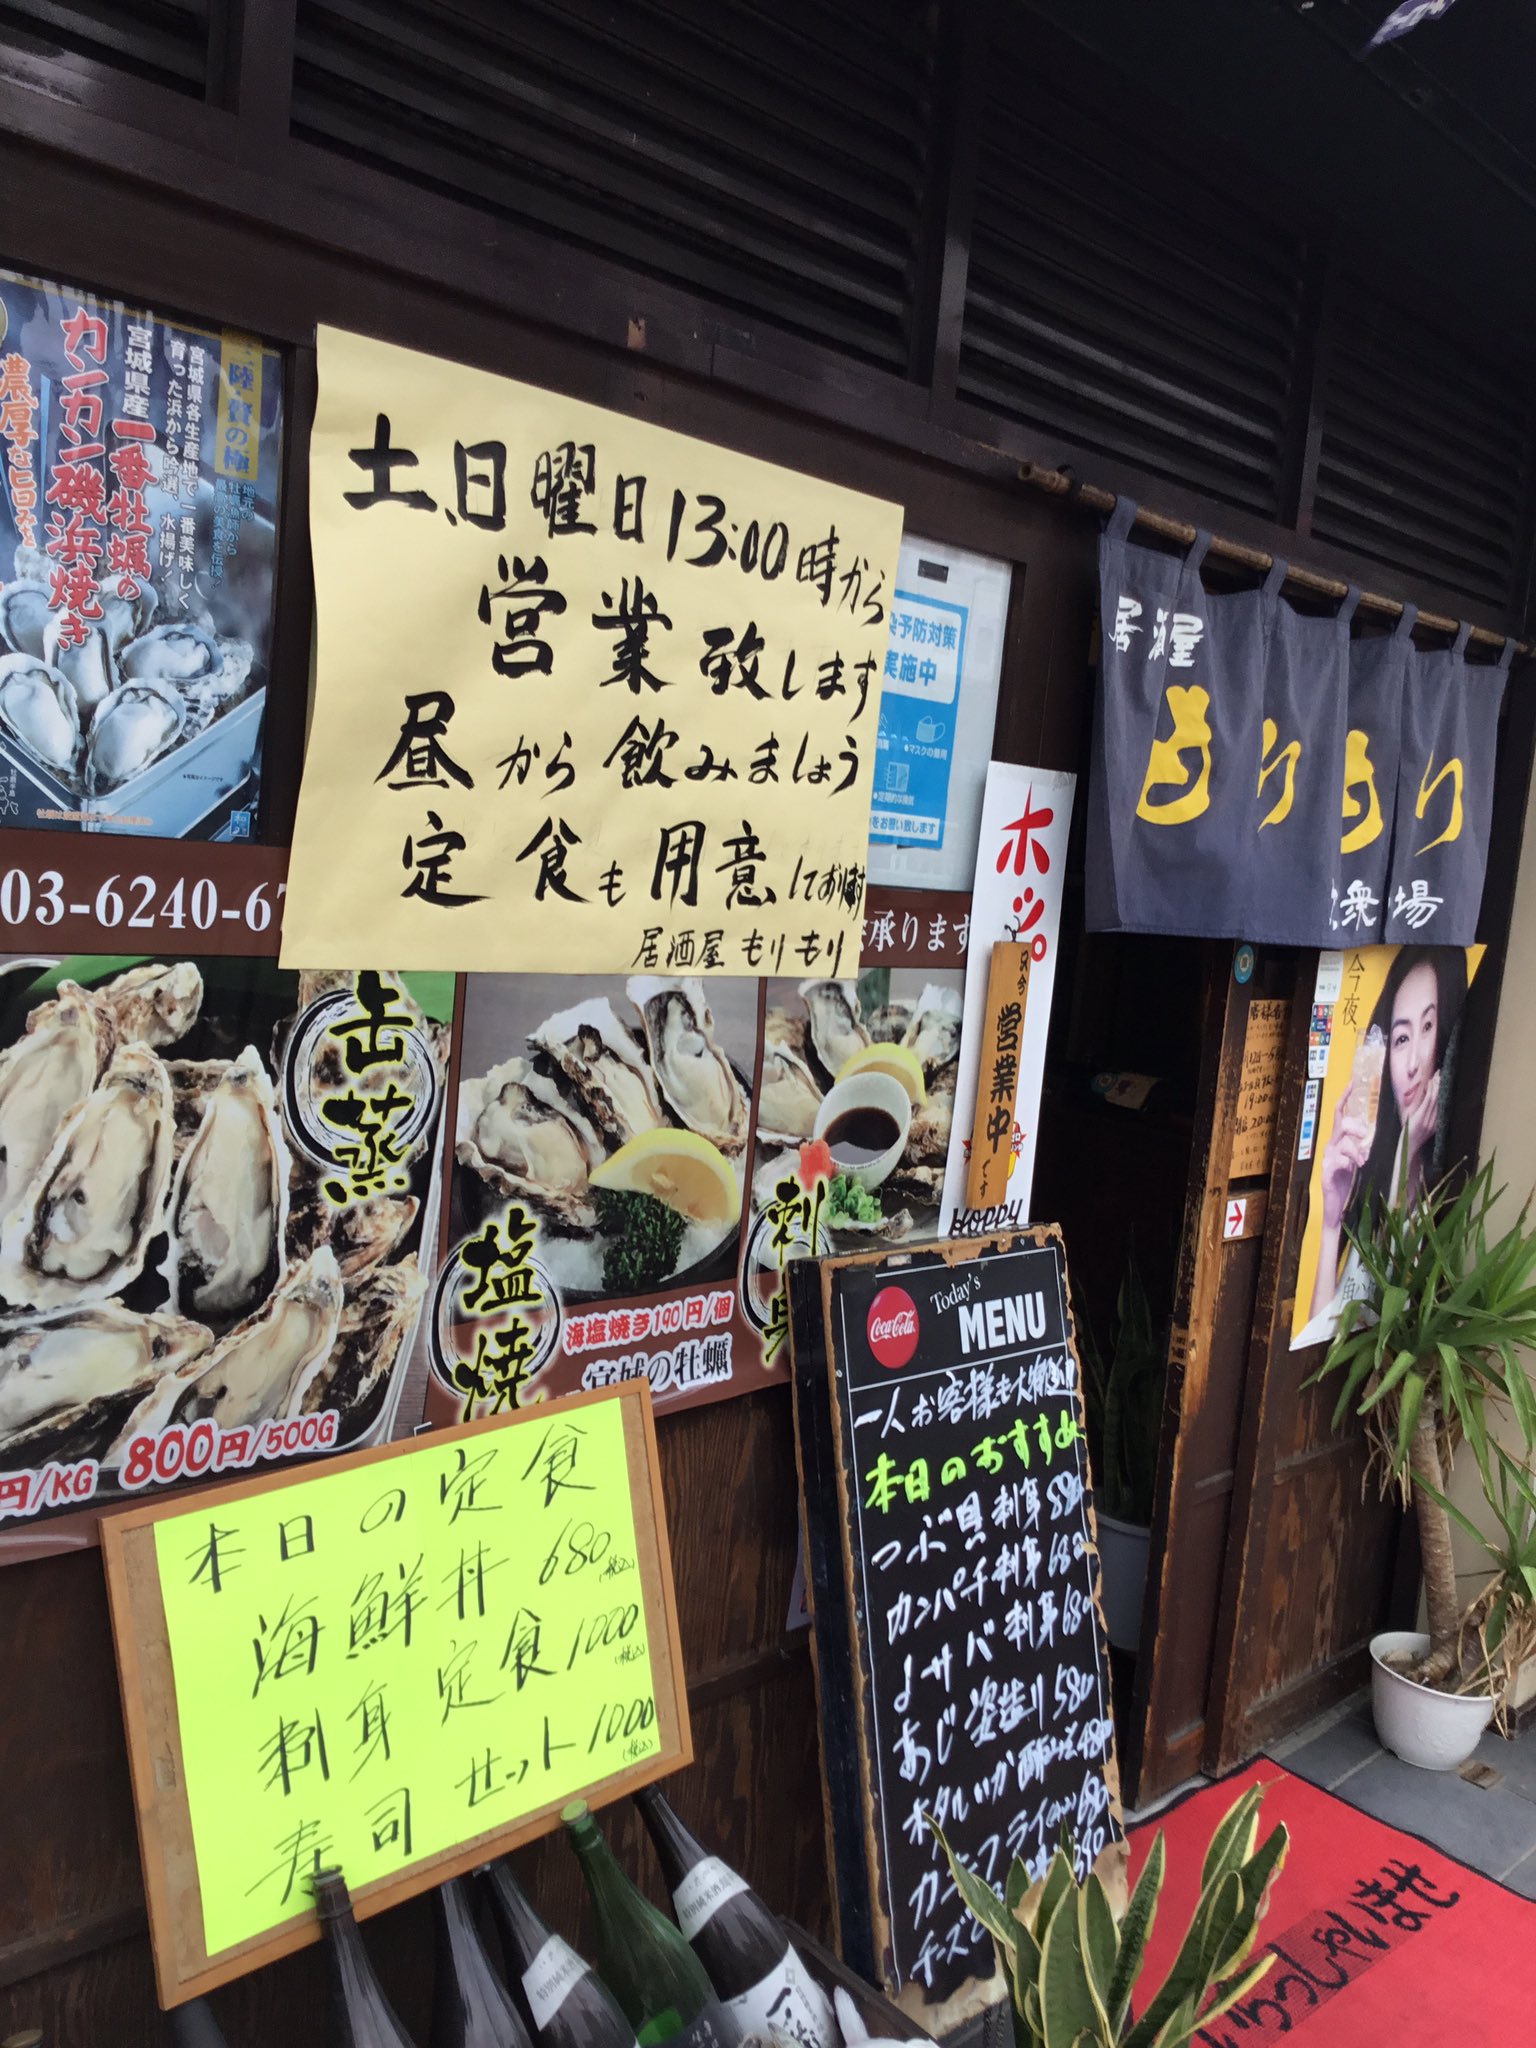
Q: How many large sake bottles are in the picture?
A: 5